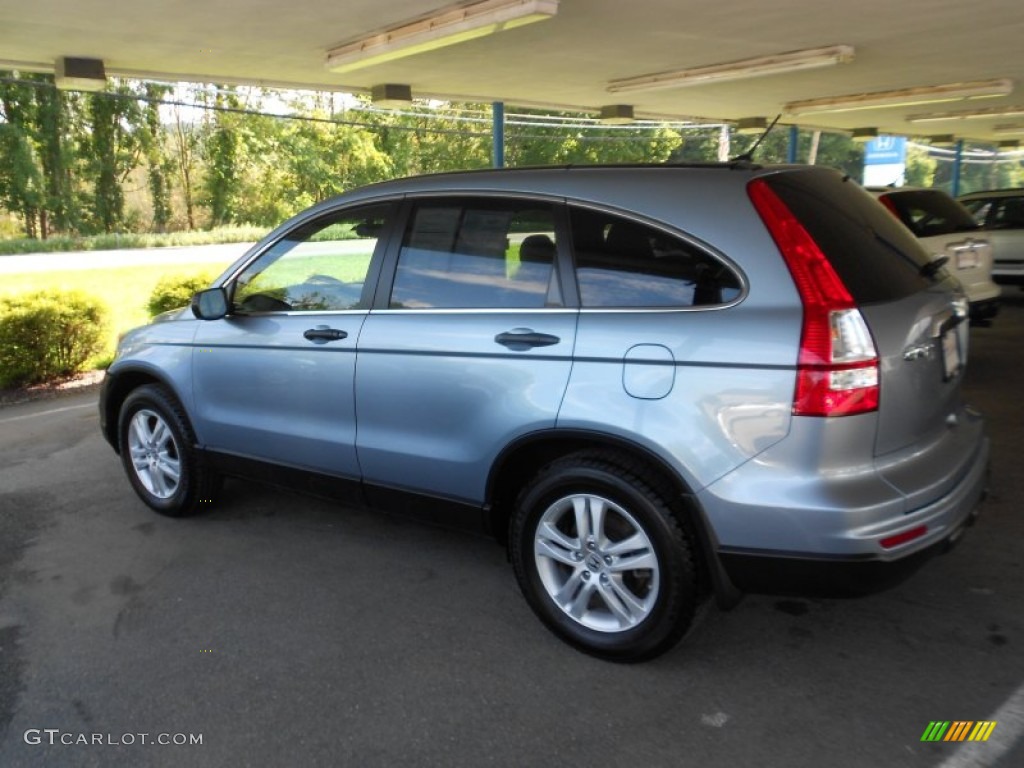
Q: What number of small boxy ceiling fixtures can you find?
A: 7